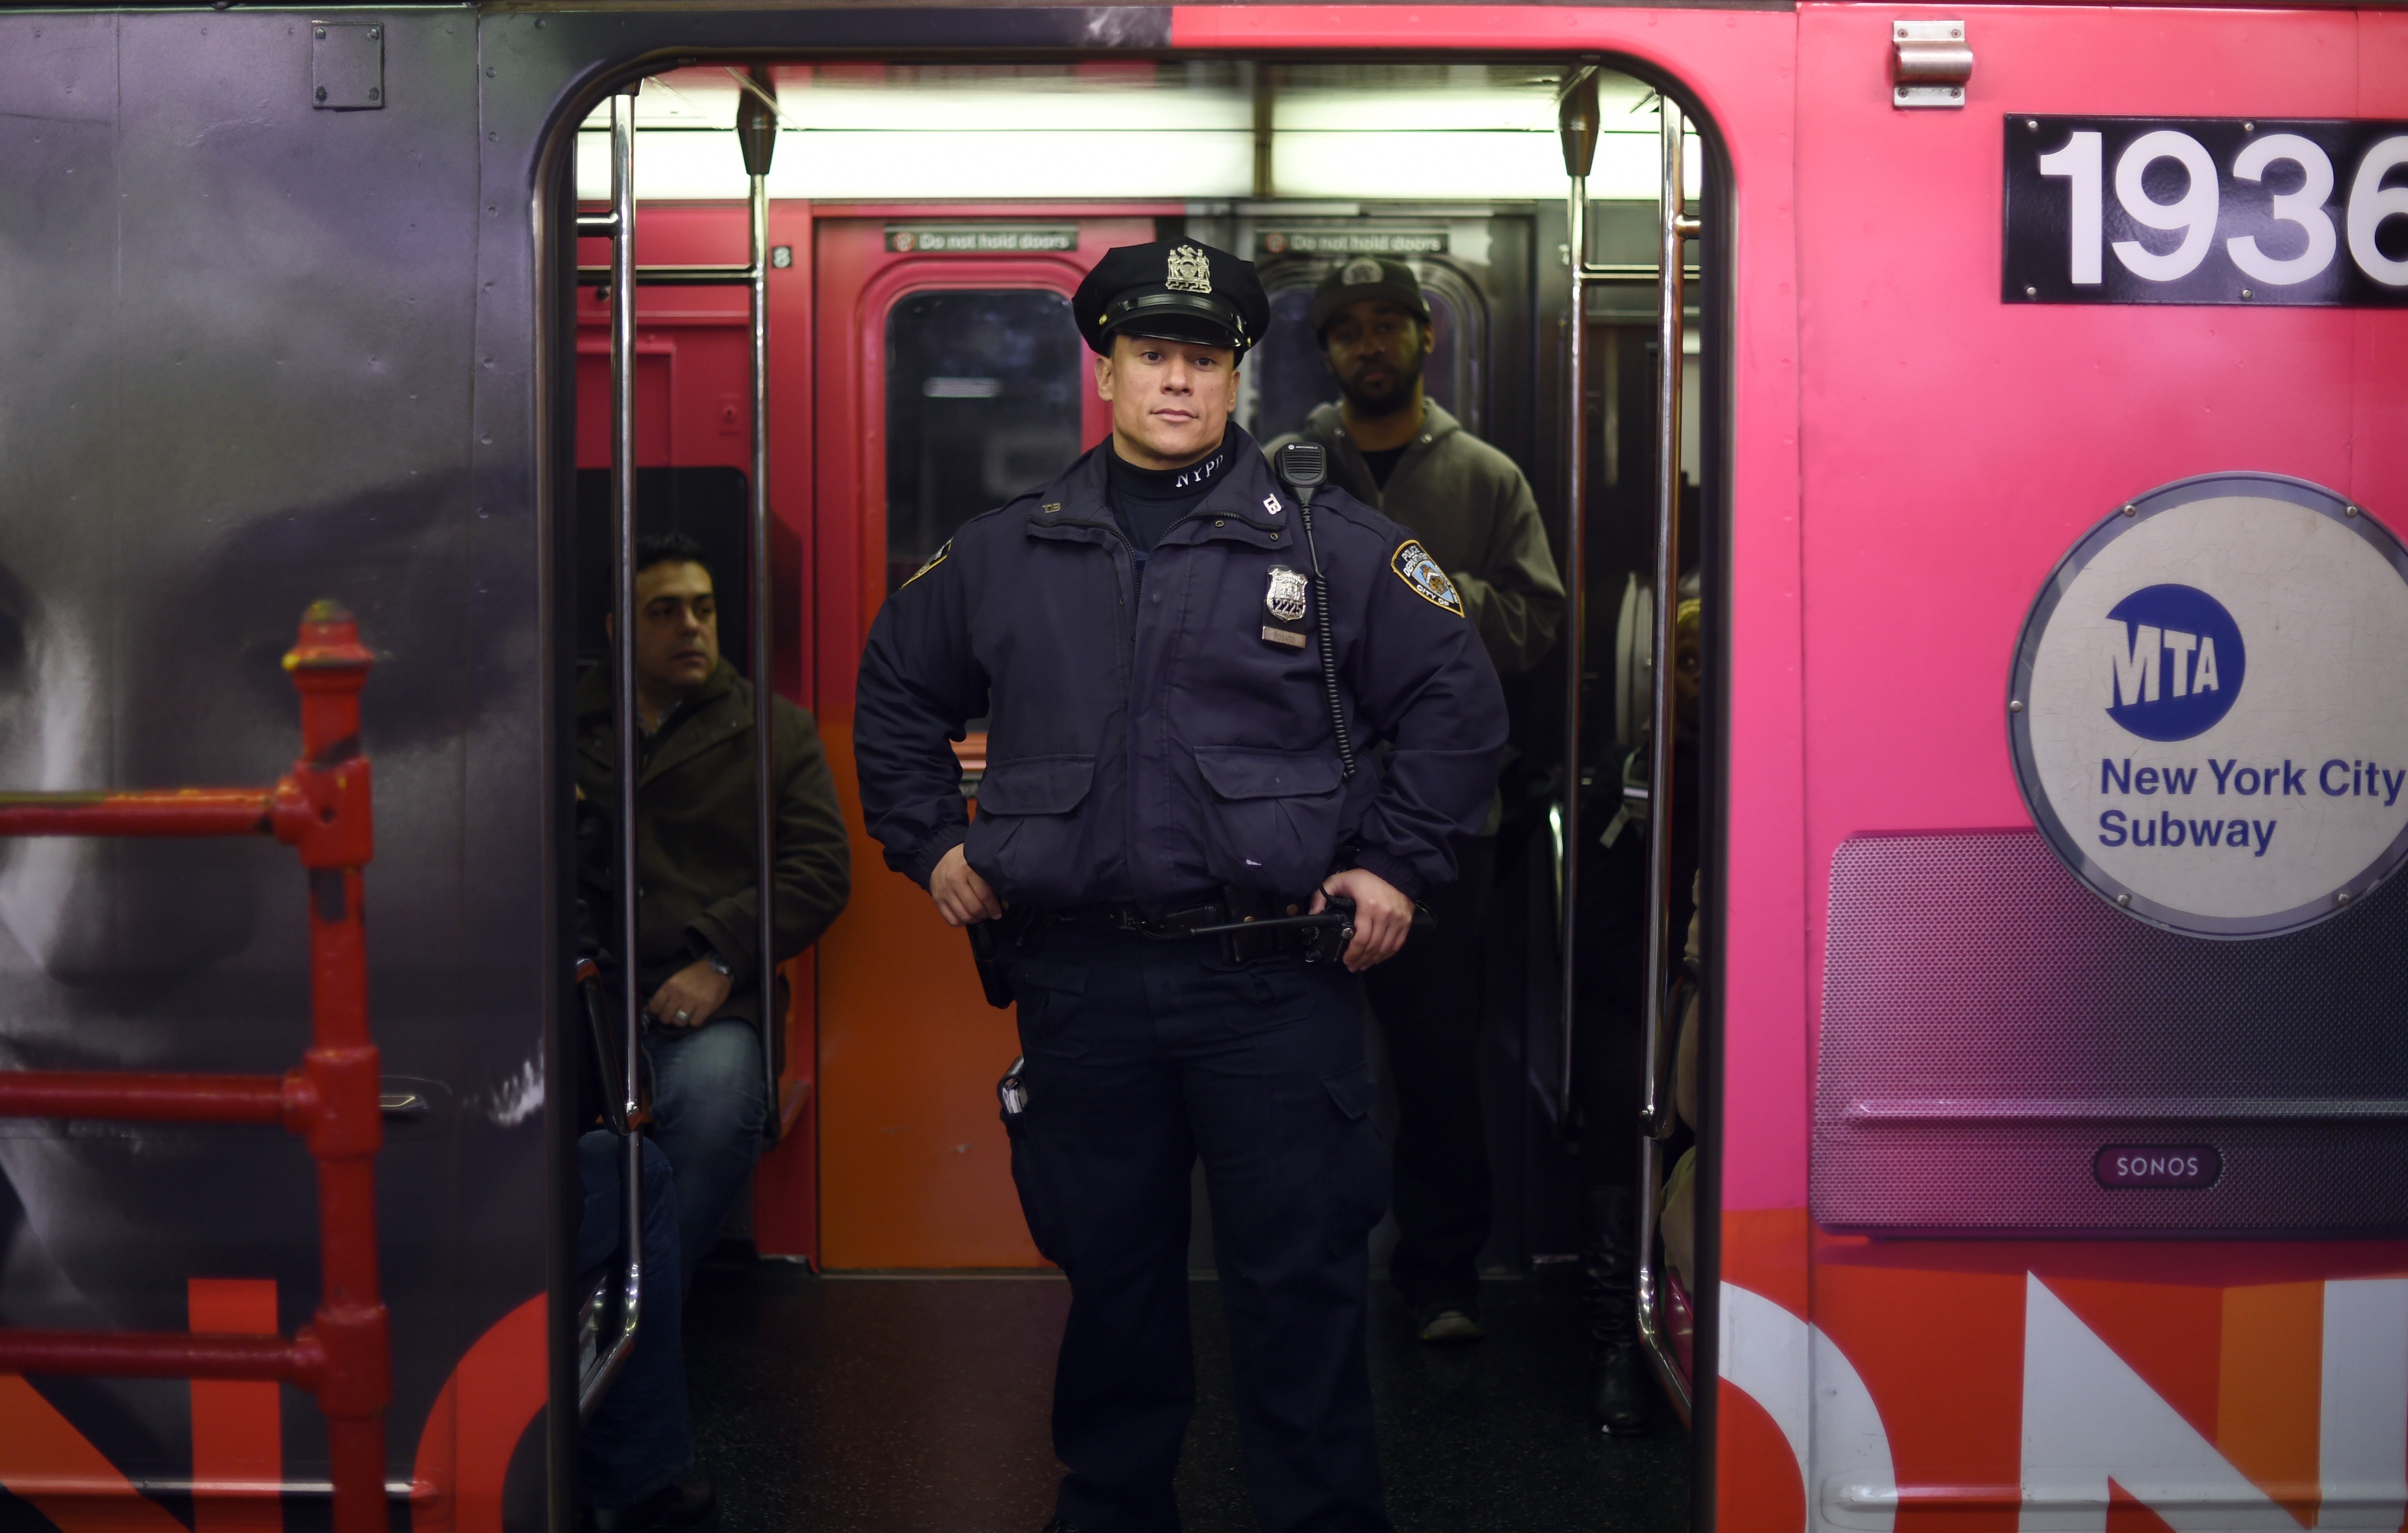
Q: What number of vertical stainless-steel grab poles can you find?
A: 4